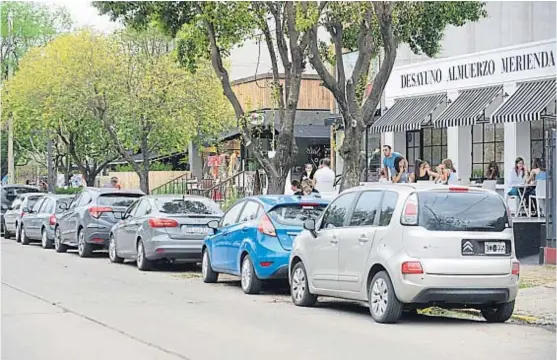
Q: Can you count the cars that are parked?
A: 7